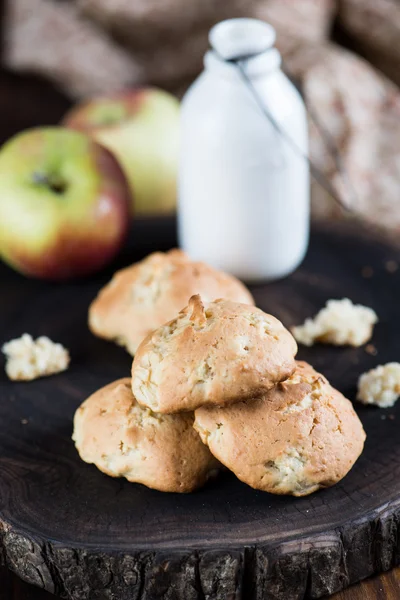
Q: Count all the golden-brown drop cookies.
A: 4